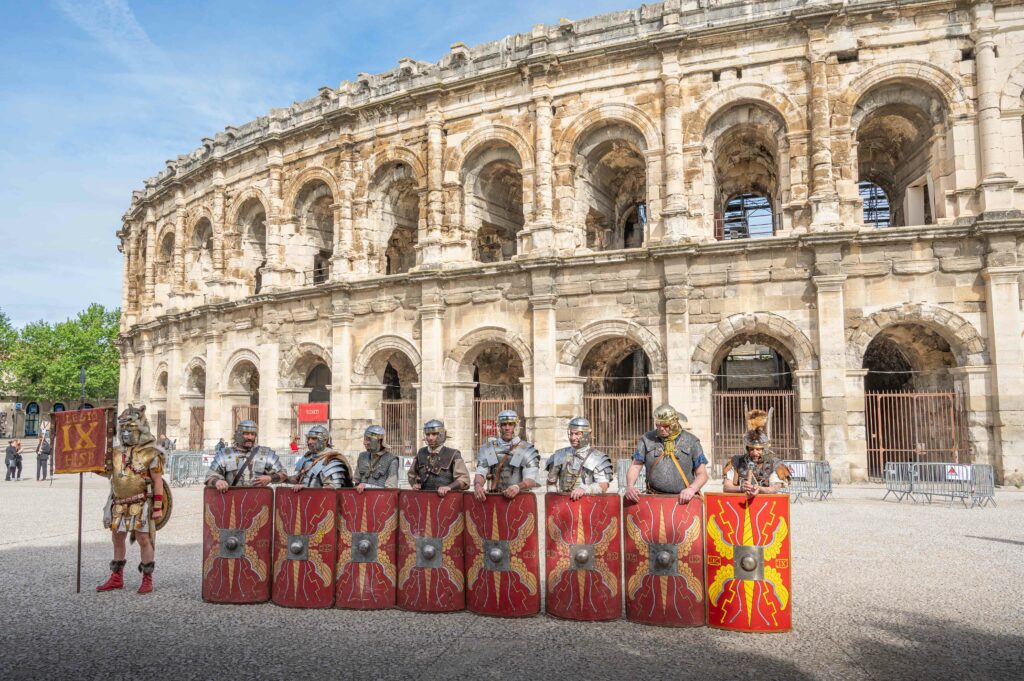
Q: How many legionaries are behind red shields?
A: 8